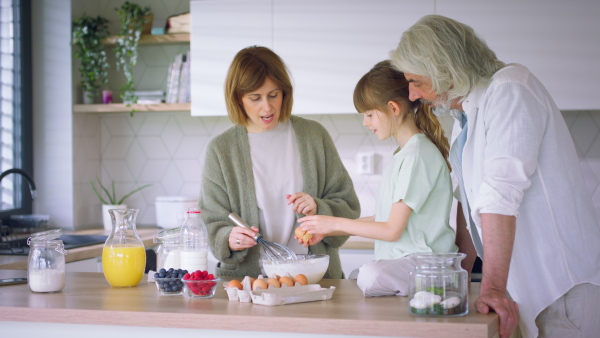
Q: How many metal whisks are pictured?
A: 1